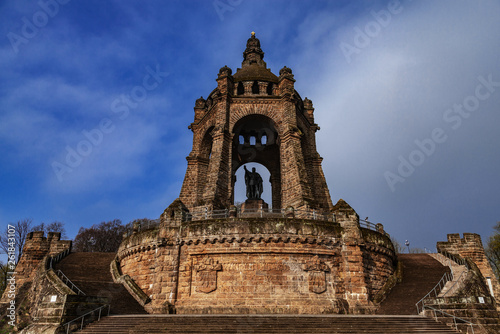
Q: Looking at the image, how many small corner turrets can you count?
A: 4